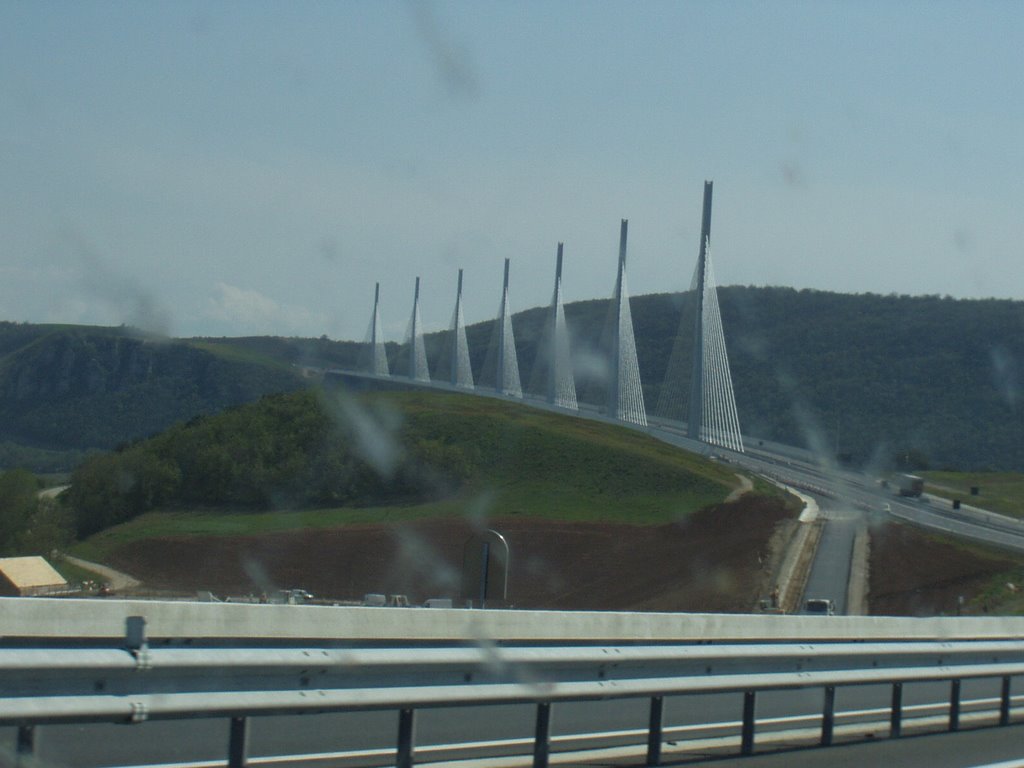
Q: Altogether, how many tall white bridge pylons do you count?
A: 7